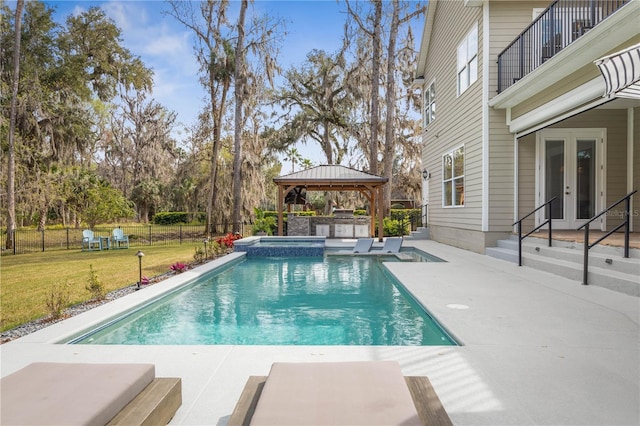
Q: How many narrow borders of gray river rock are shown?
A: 1